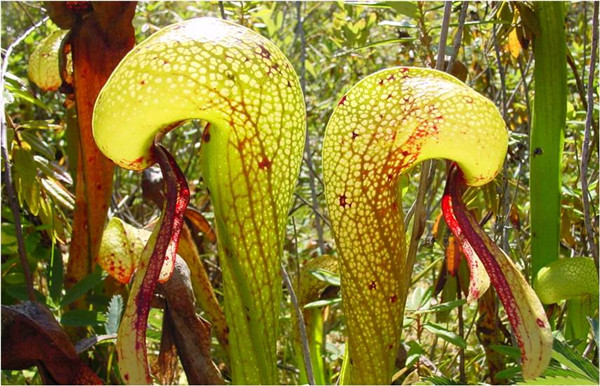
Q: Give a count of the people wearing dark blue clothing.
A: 0